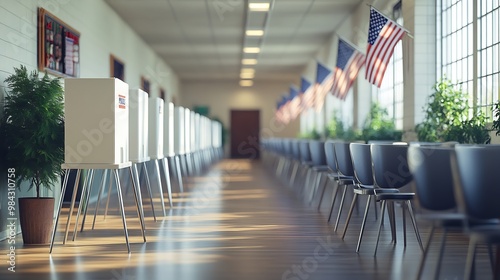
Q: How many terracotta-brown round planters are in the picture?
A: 1